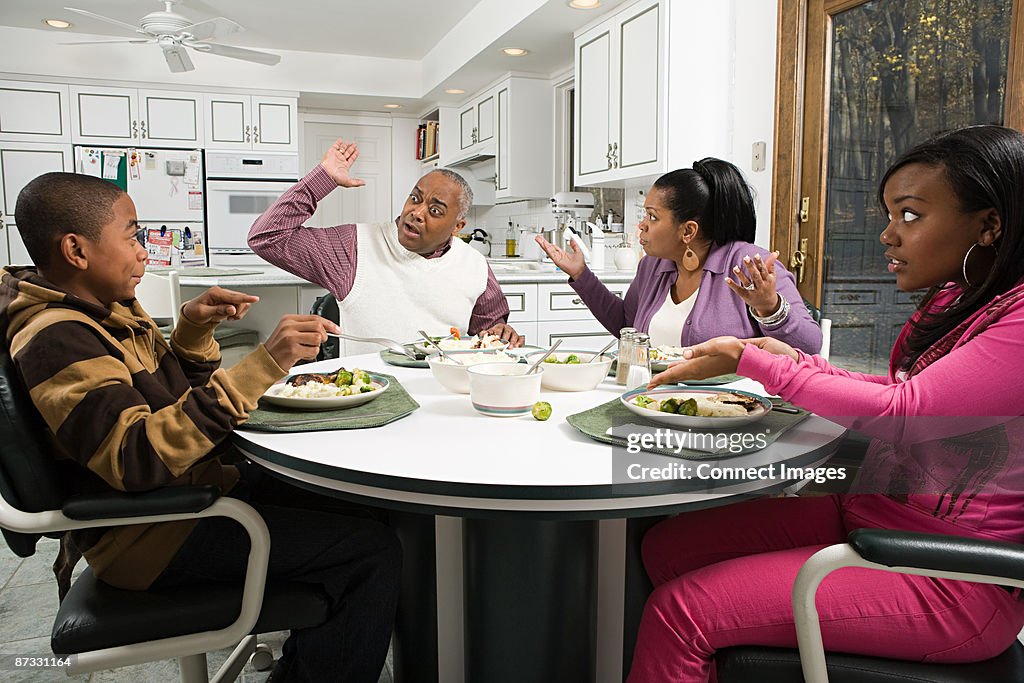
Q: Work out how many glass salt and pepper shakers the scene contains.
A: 2